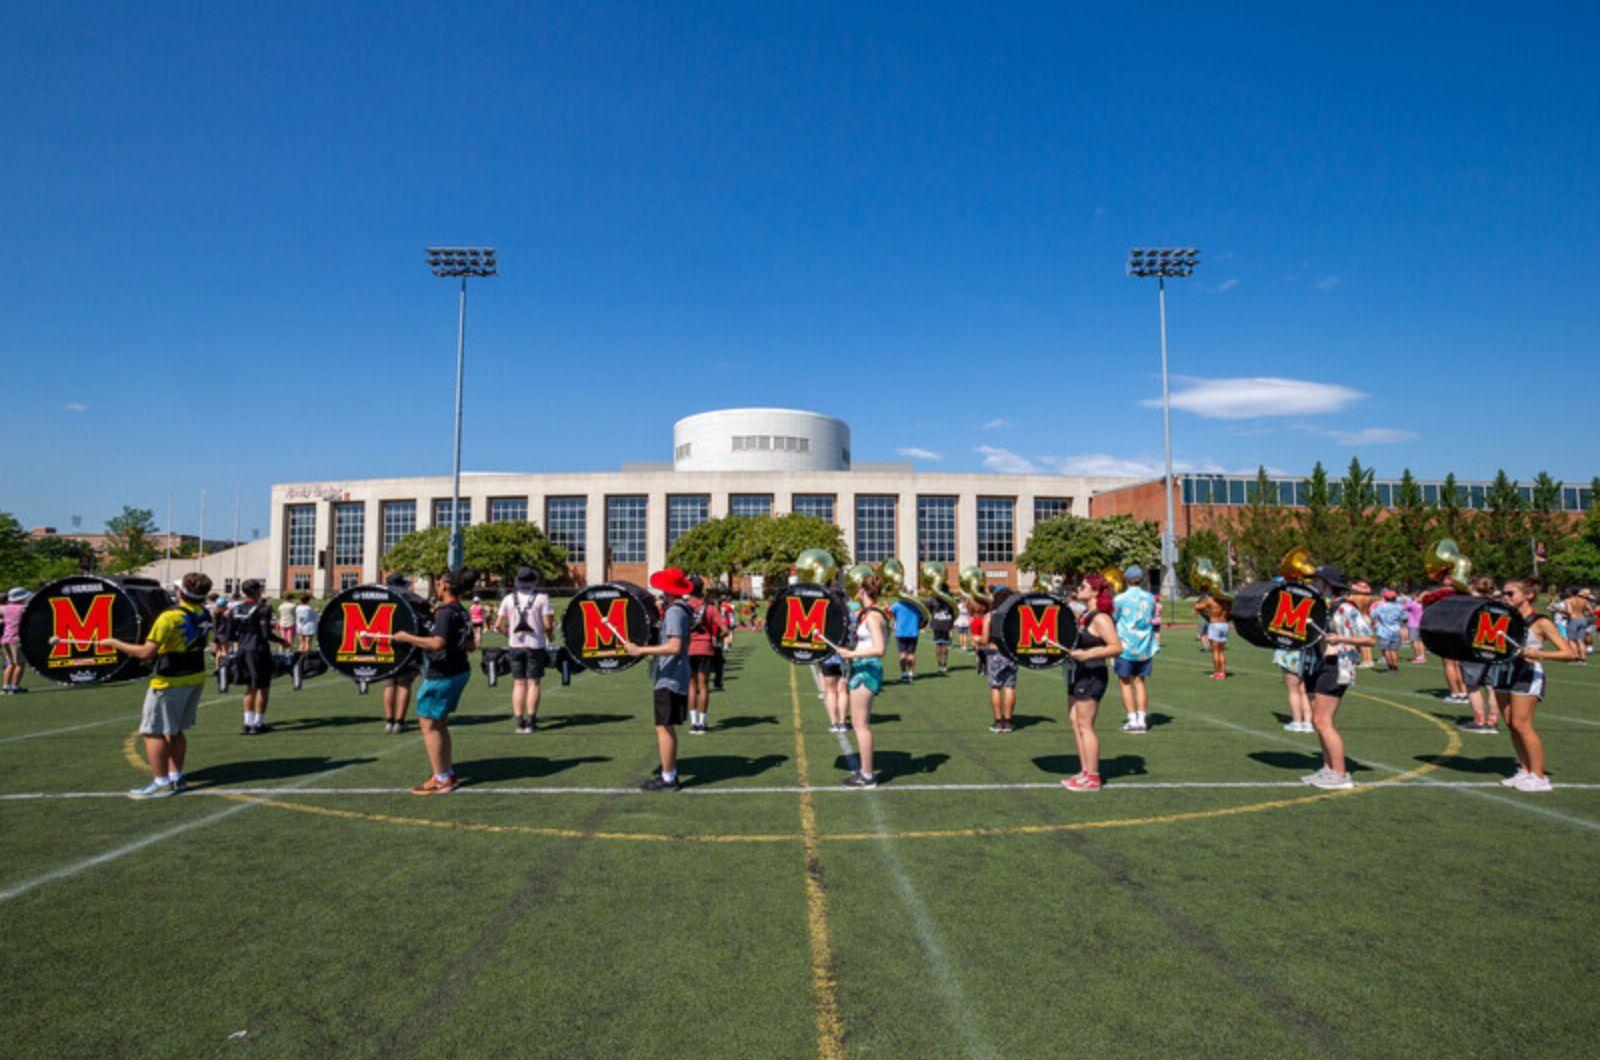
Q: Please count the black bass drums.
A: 7